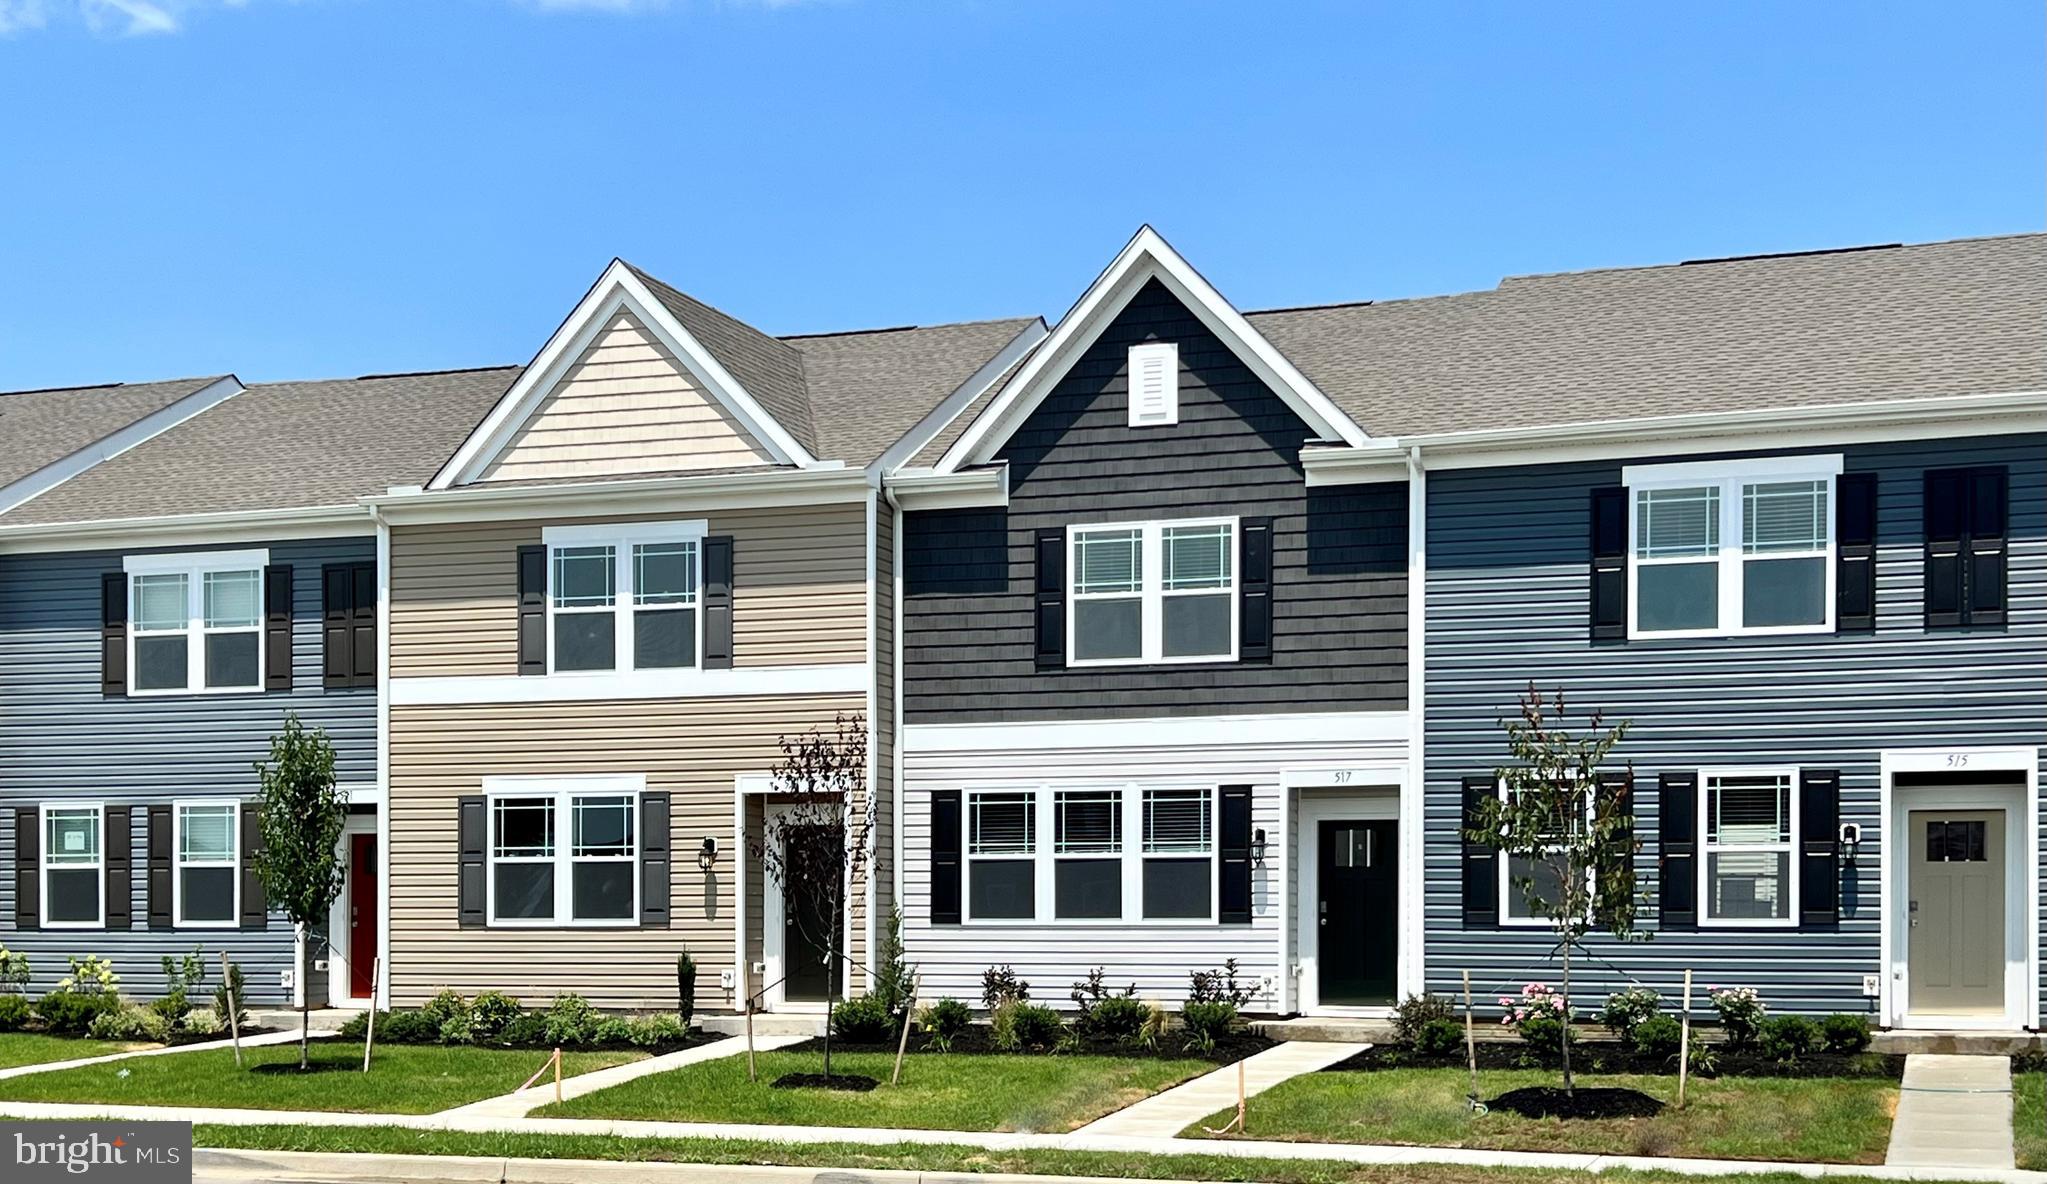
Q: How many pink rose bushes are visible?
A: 2